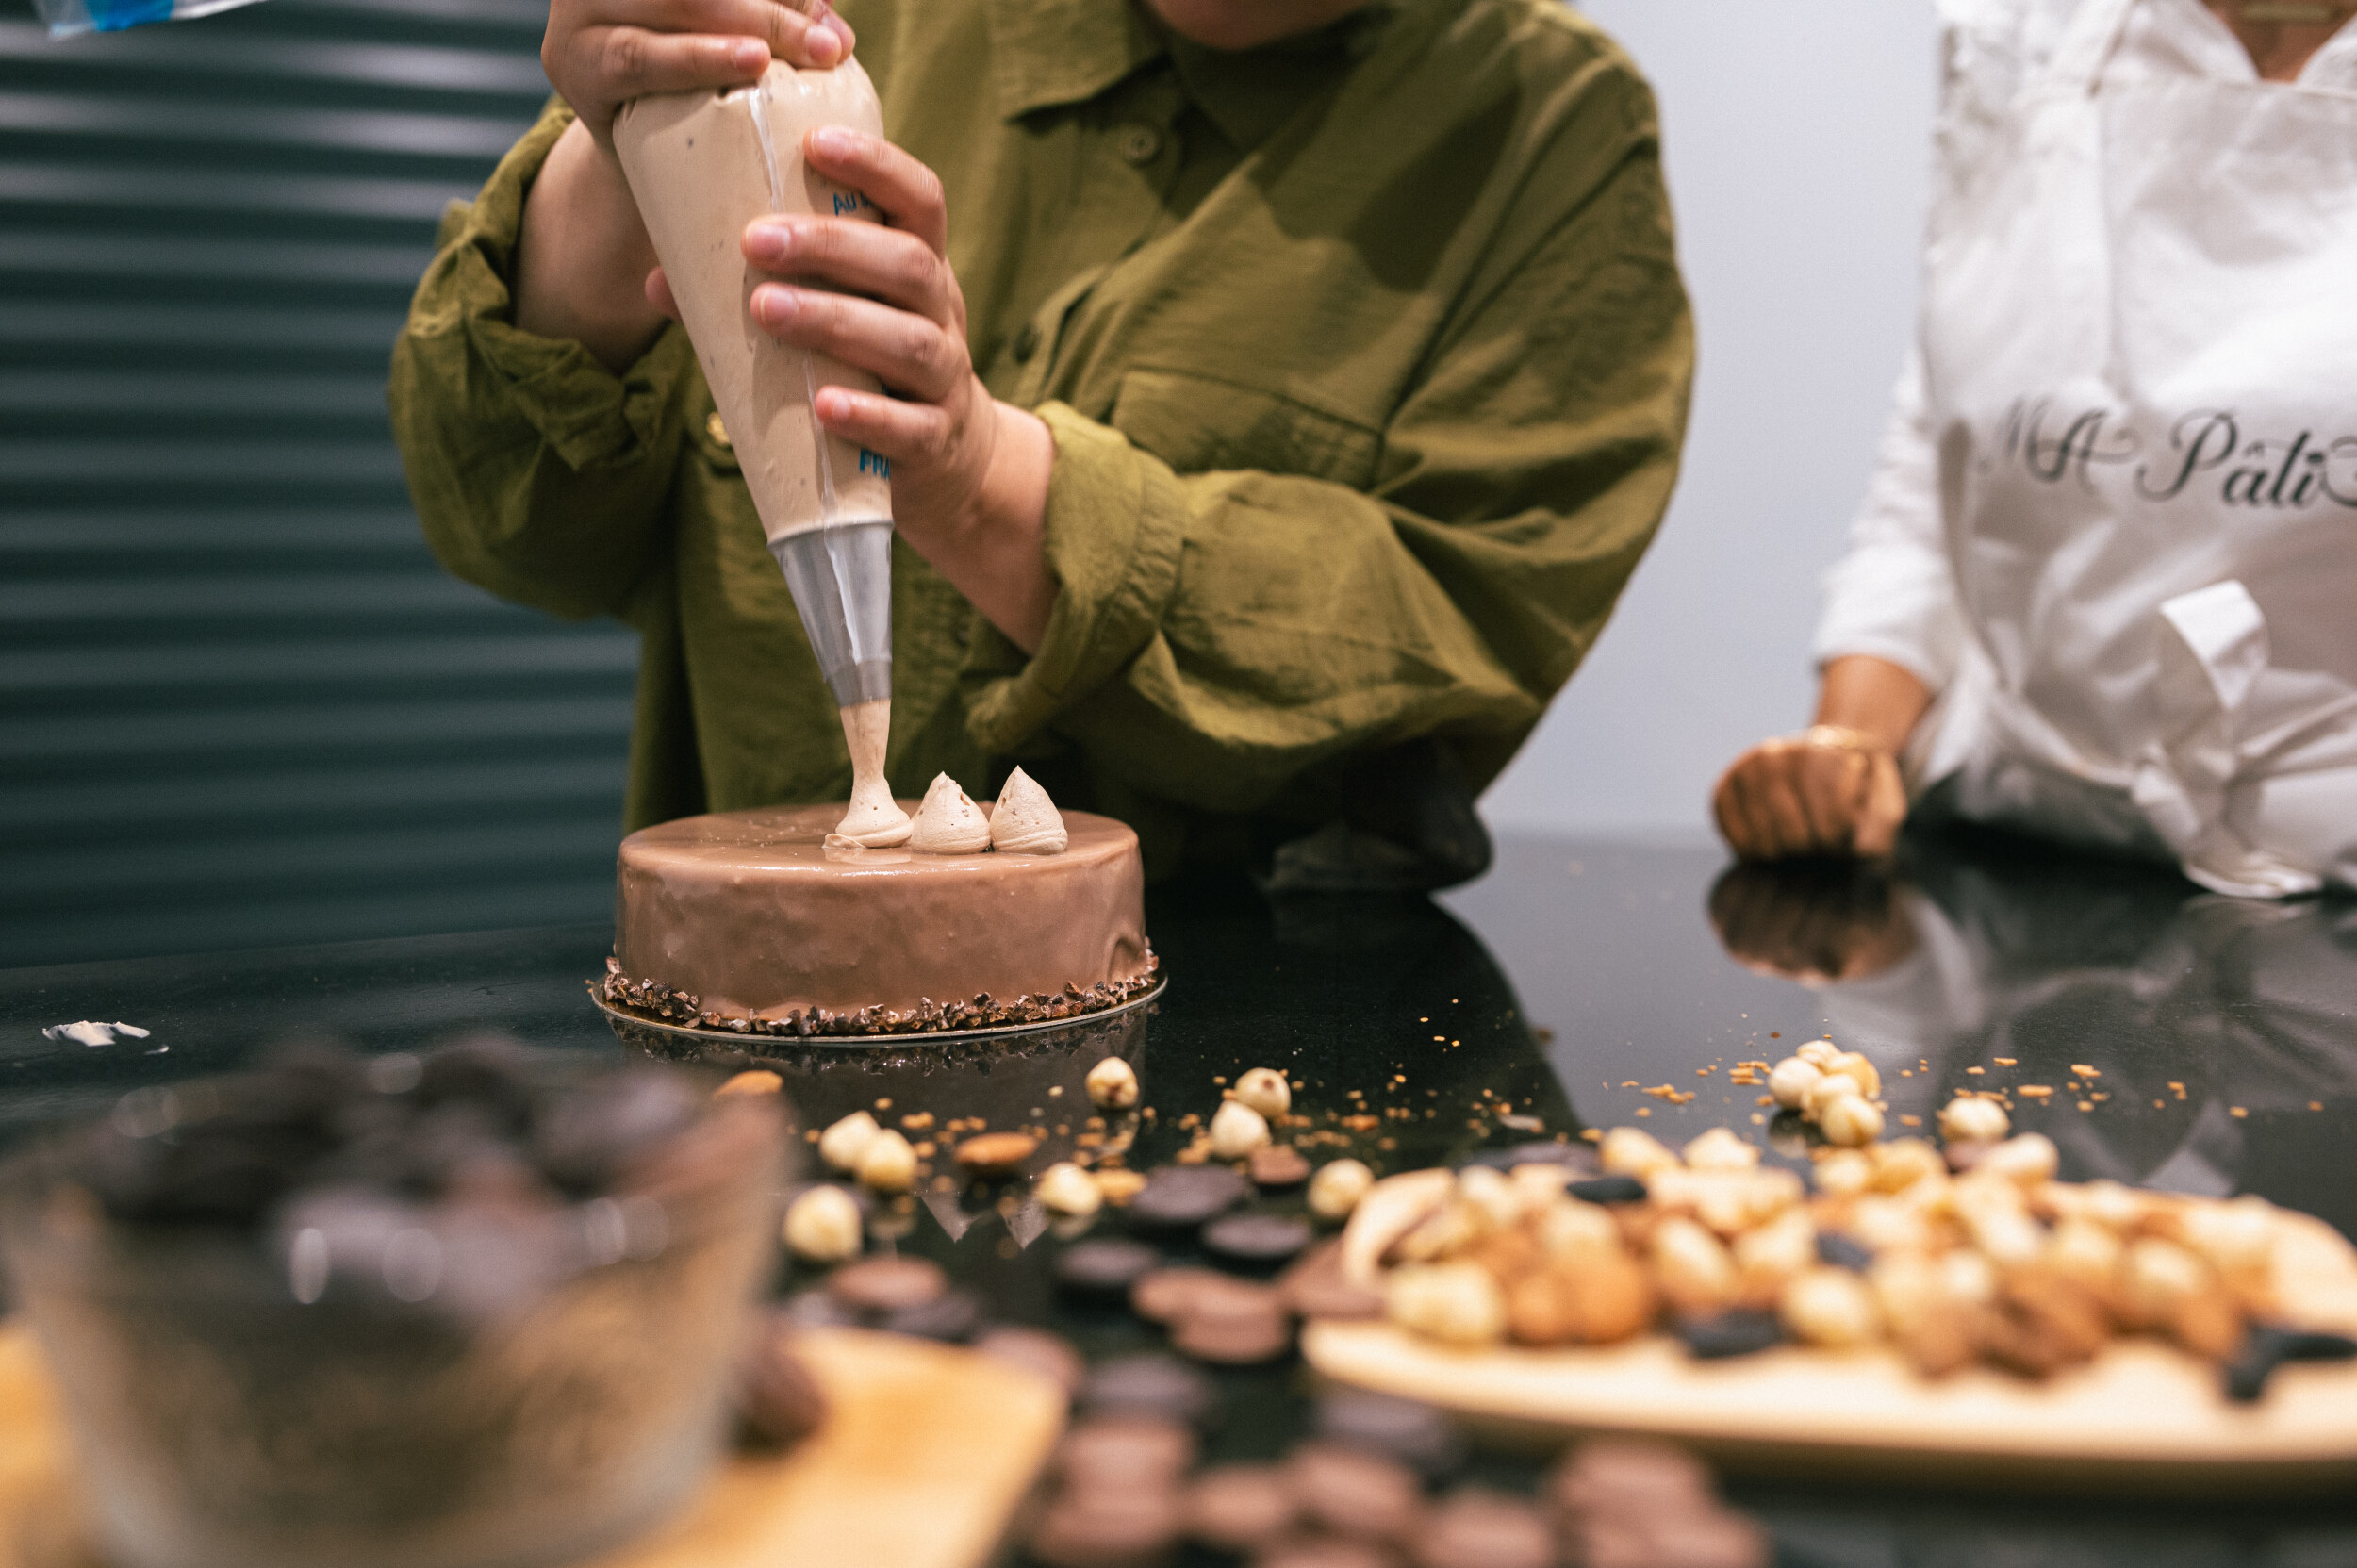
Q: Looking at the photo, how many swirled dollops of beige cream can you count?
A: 3